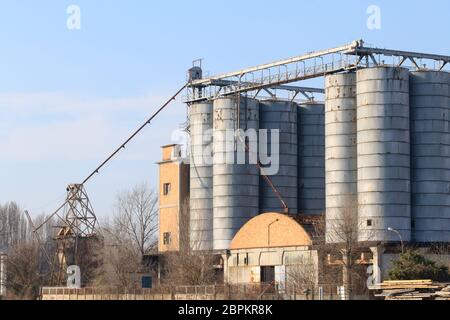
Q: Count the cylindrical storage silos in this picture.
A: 7